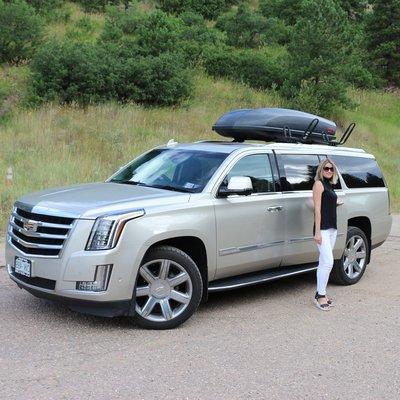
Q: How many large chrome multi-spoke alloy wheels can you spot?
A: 2